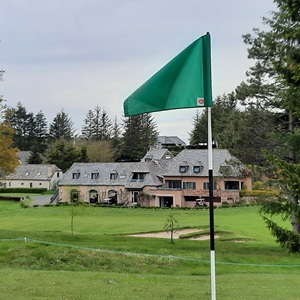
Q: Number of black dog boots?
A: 0